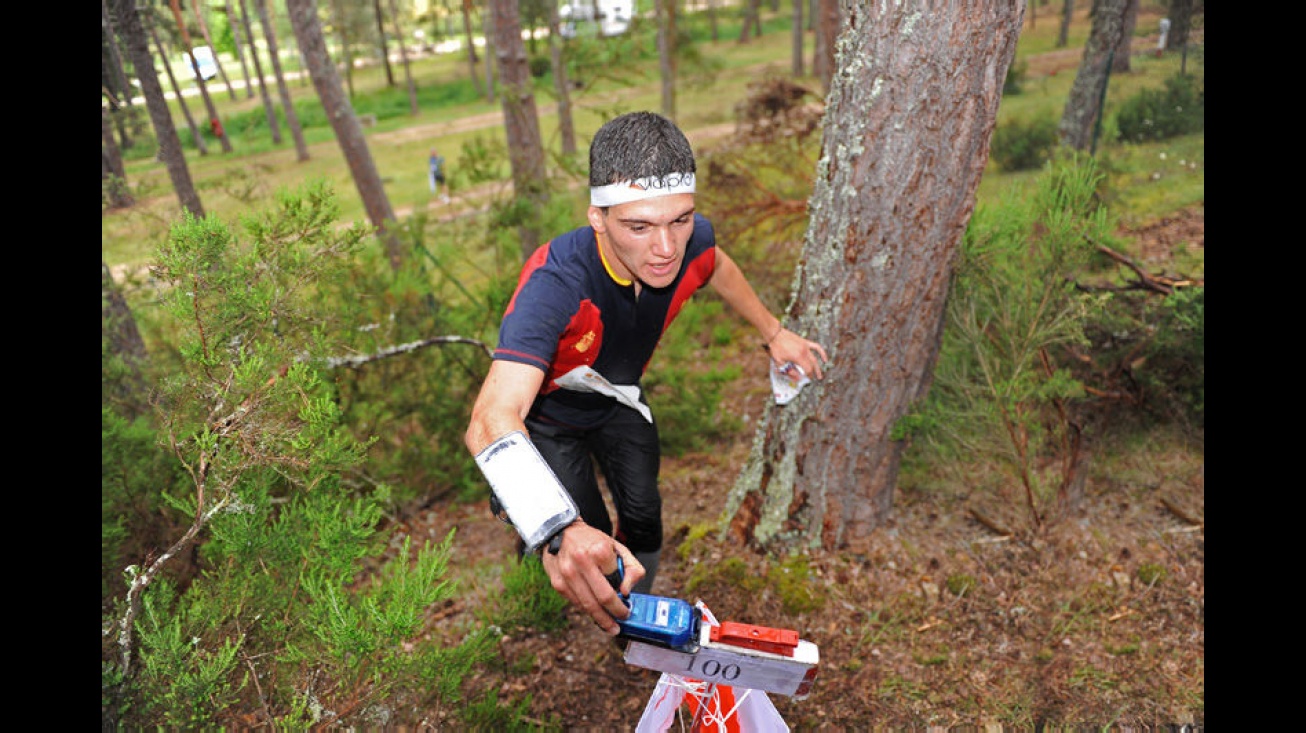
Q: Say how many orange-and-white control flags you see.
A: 1